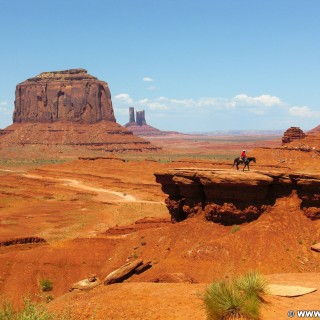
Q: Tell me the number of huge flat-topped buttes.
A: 1